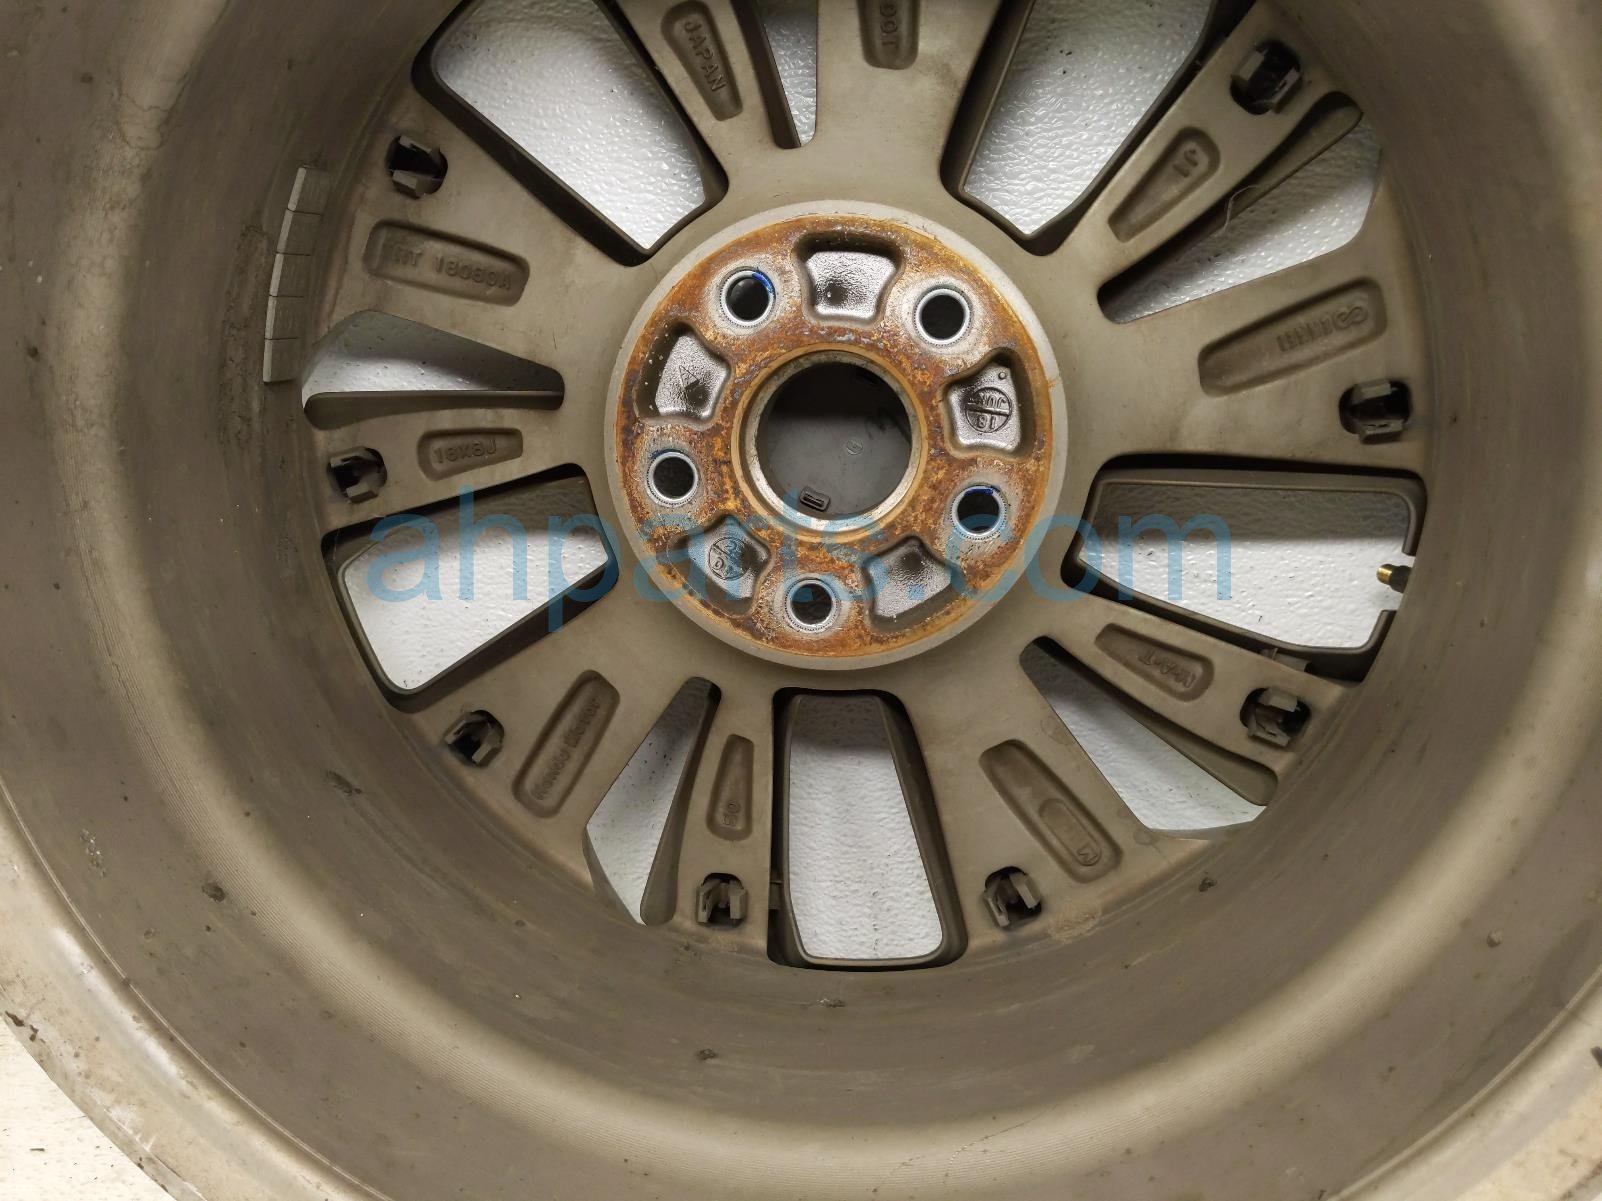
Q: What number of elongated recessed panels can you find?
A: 10